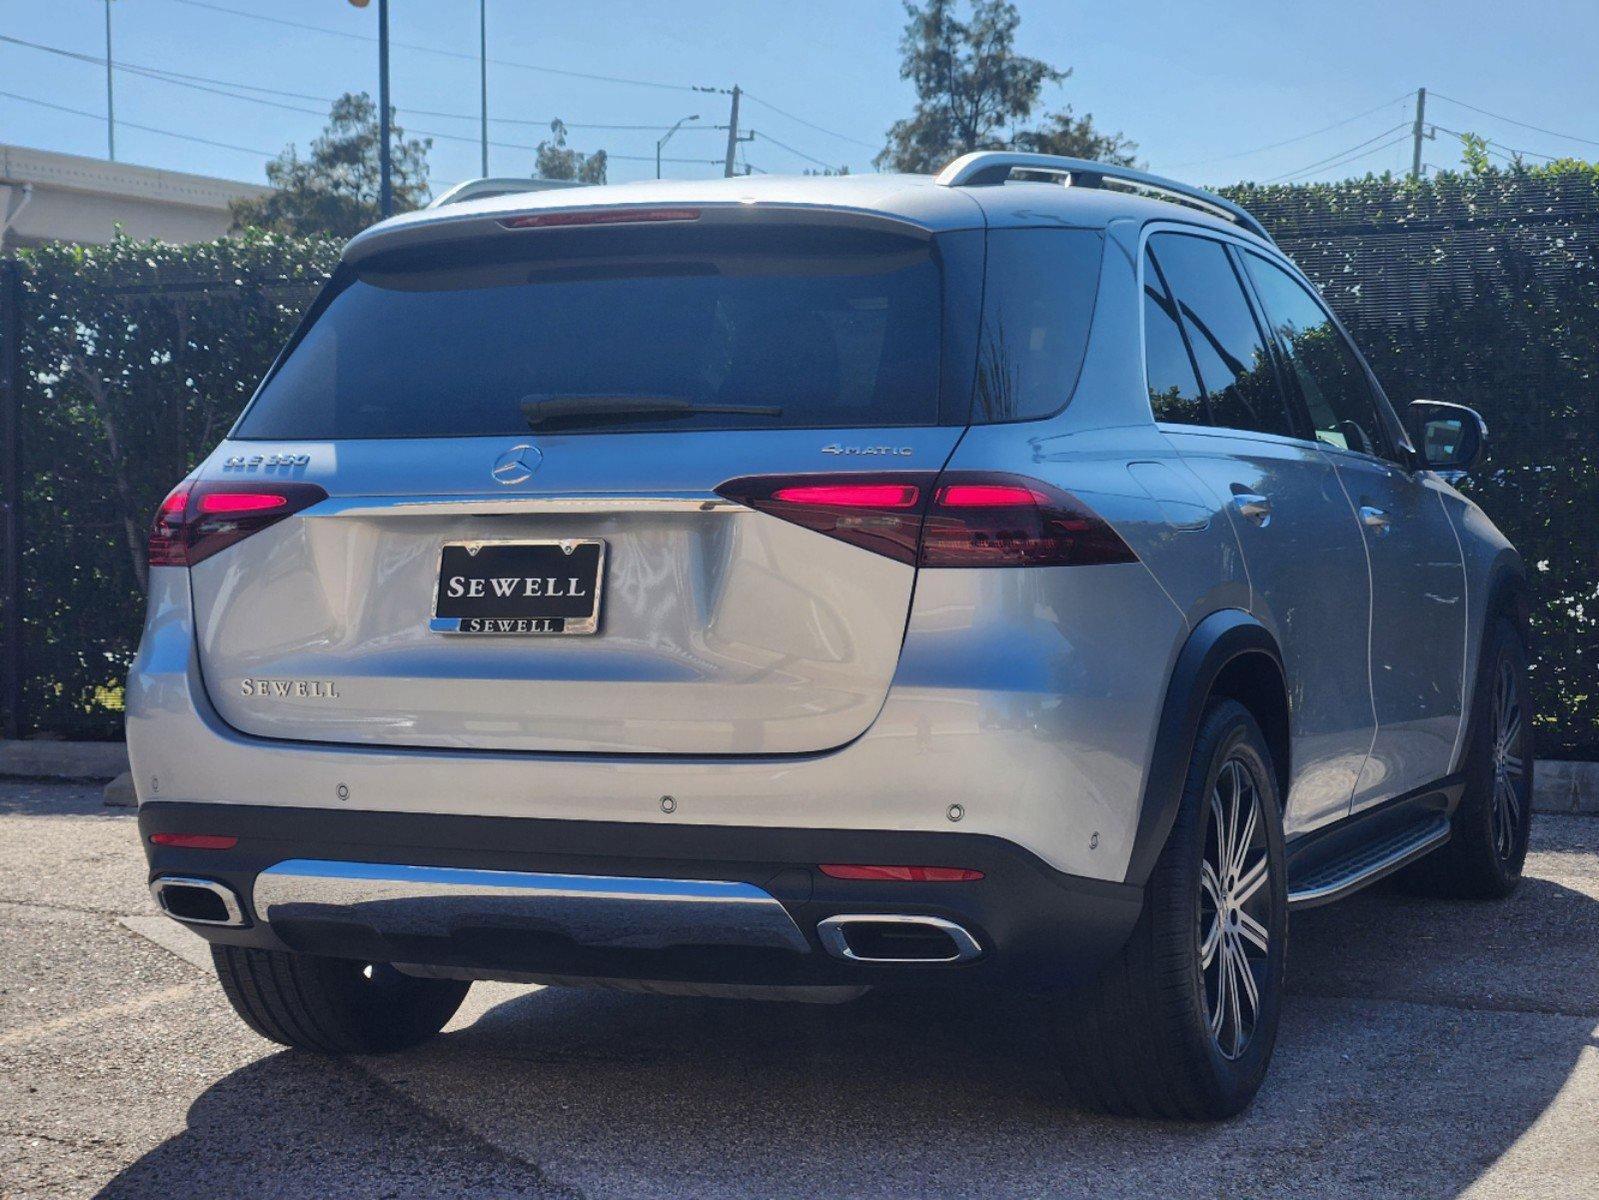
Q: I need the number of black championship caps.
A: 0